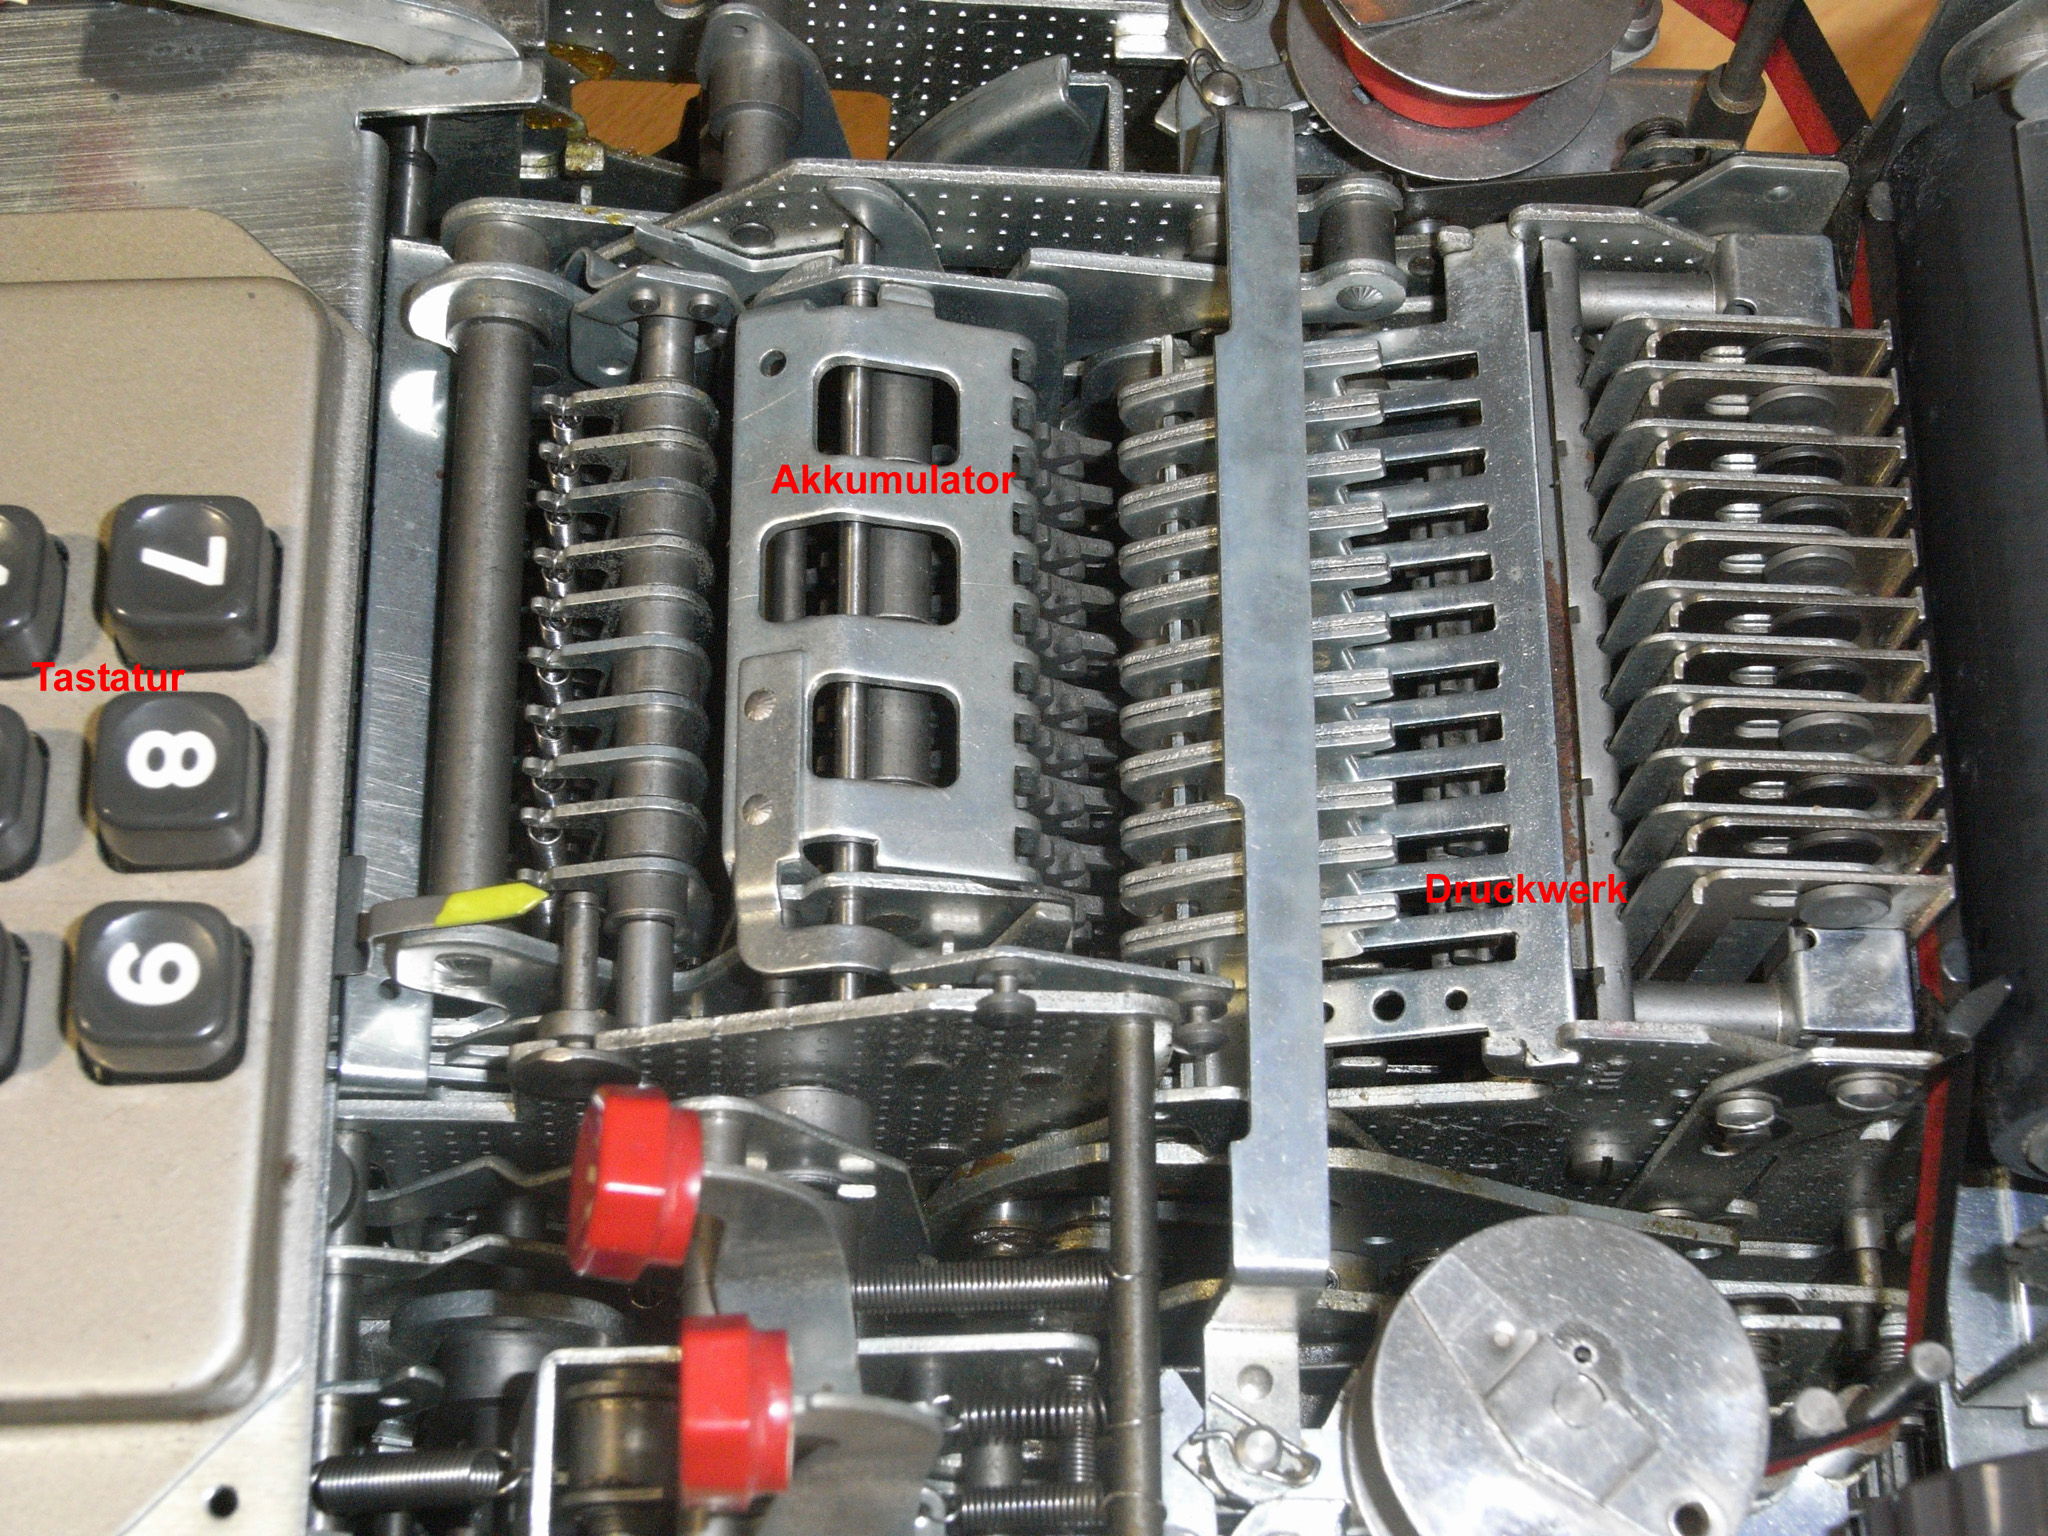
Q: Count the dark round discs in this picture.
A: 11